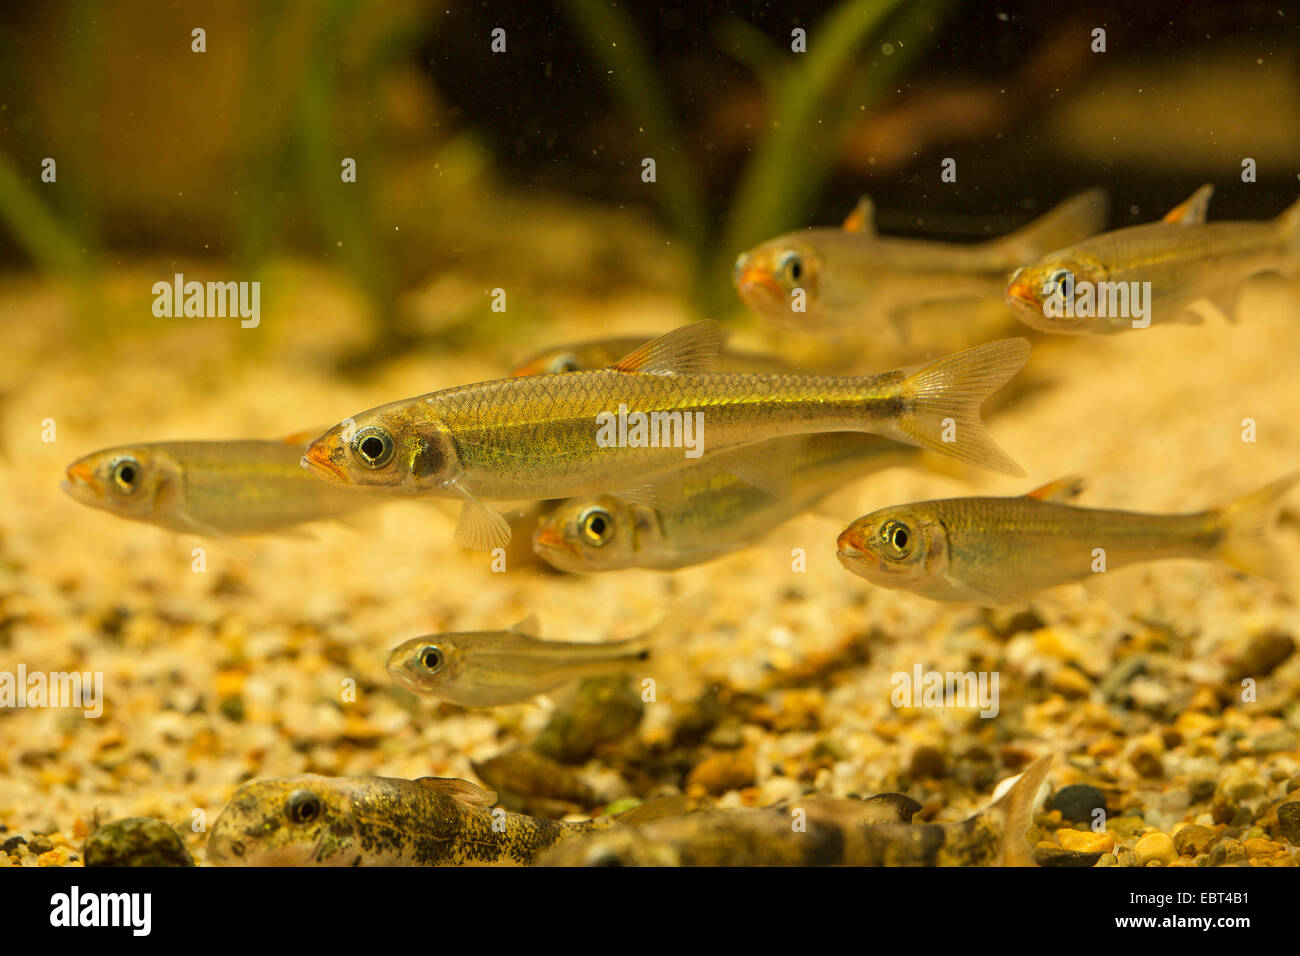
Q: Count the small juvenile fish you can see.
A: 1